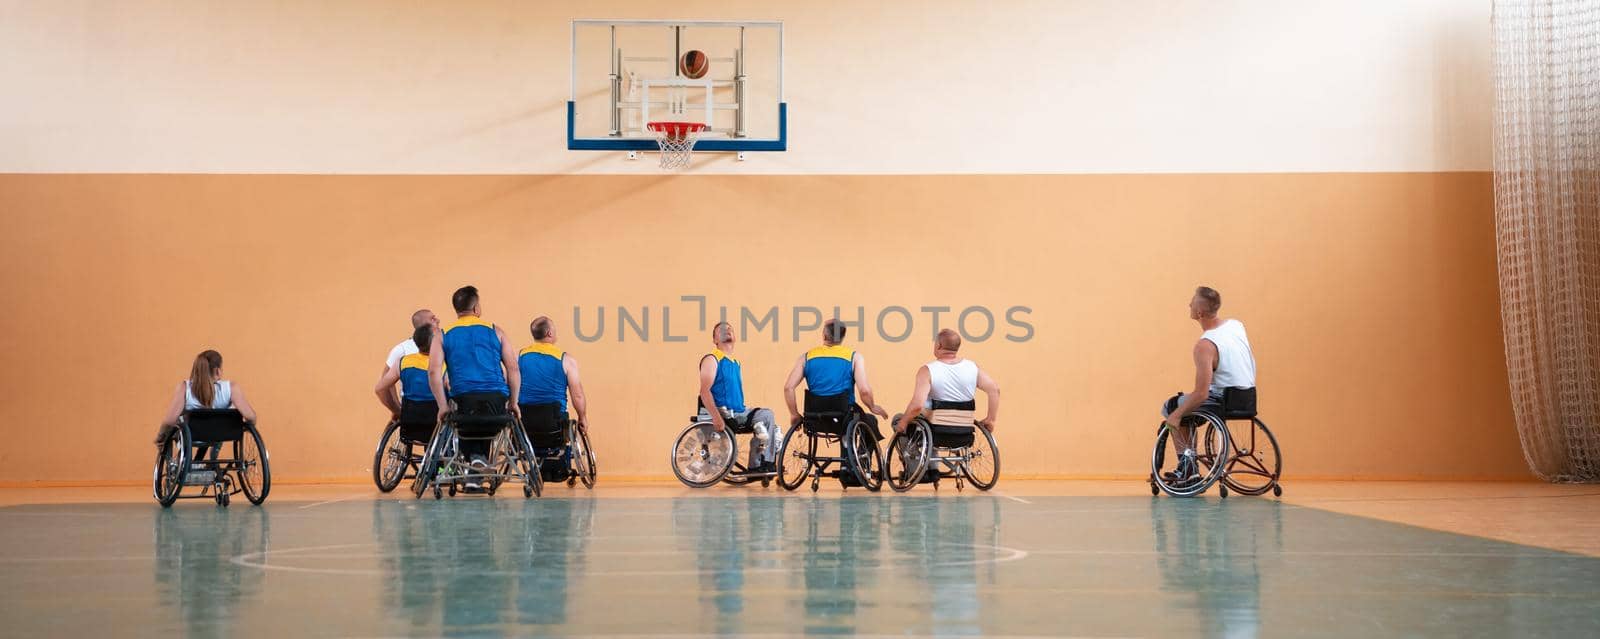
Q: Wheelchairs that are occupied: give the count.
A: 9